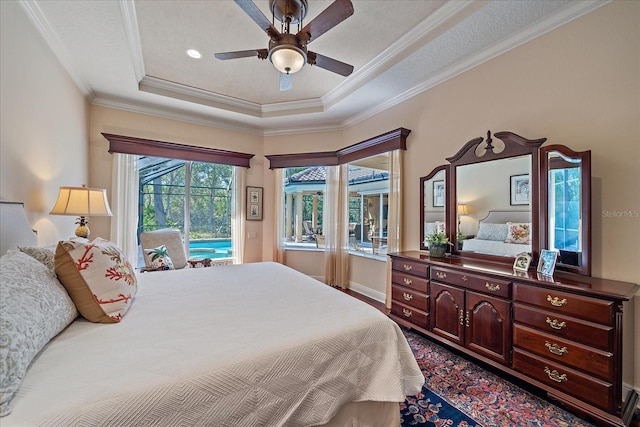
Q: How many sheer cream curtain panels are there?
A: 5